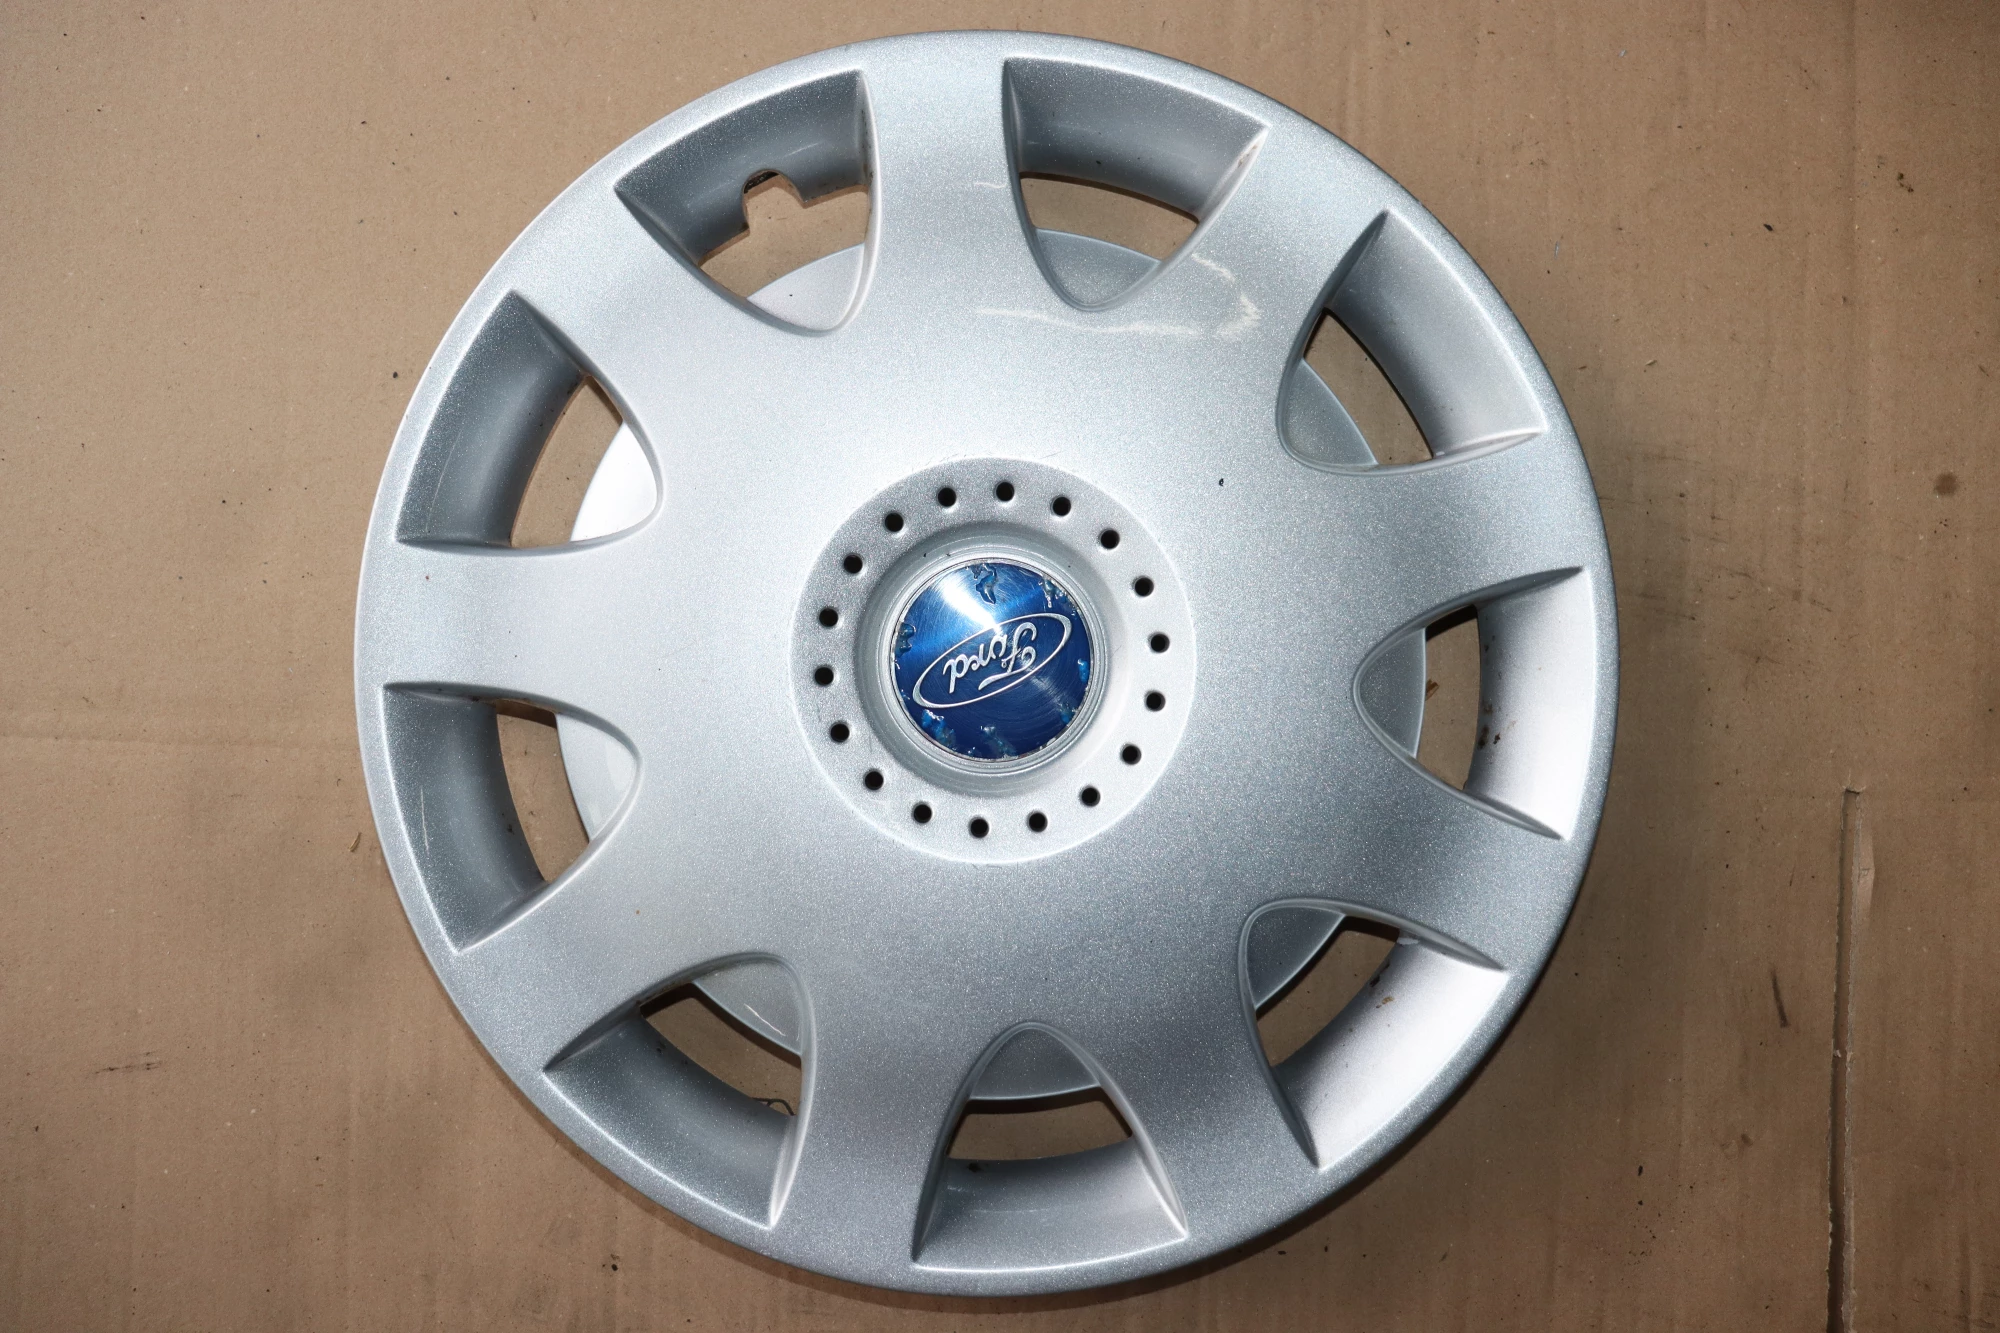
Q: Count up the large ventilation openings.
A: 9